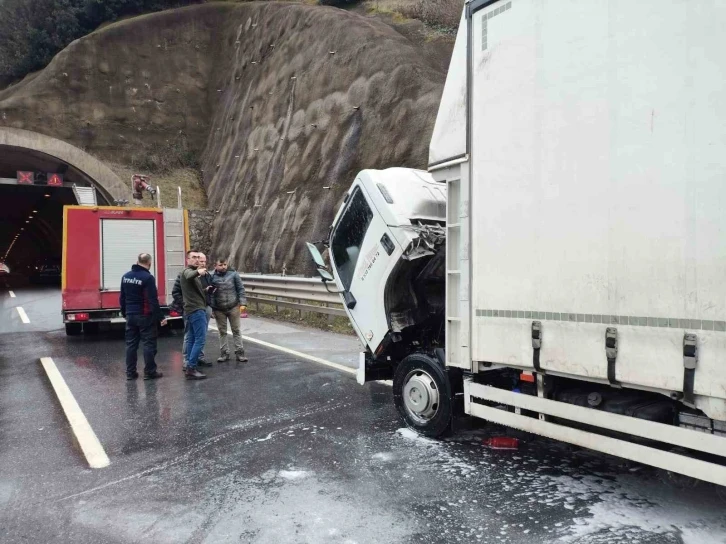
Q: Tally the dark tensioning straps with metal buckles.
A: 3